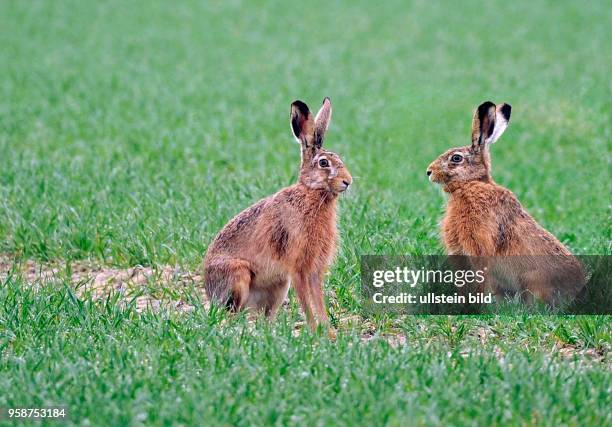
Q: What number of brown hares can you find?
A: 2